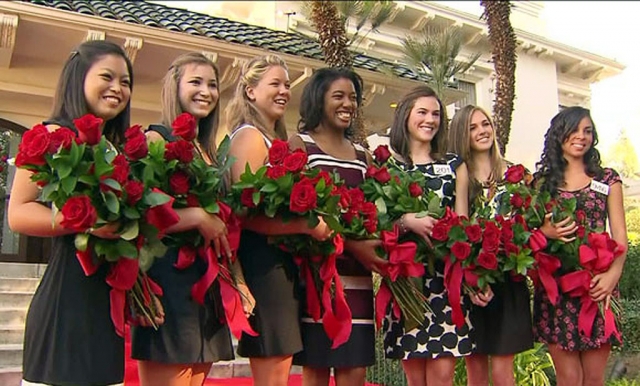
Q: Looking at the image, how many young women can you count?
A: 7